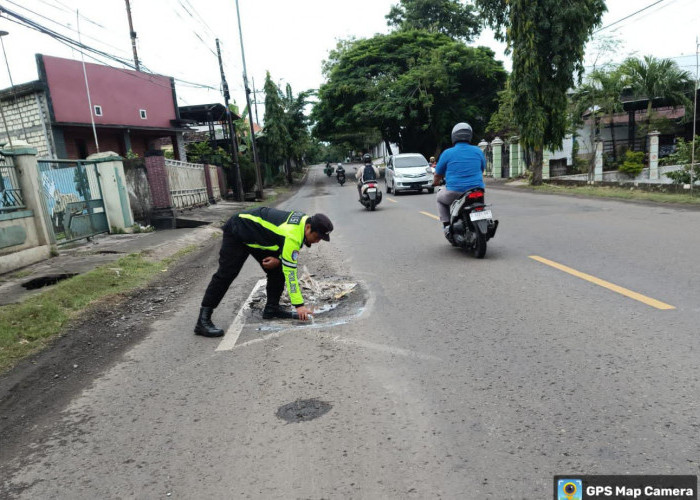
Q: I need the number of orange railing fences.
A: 0